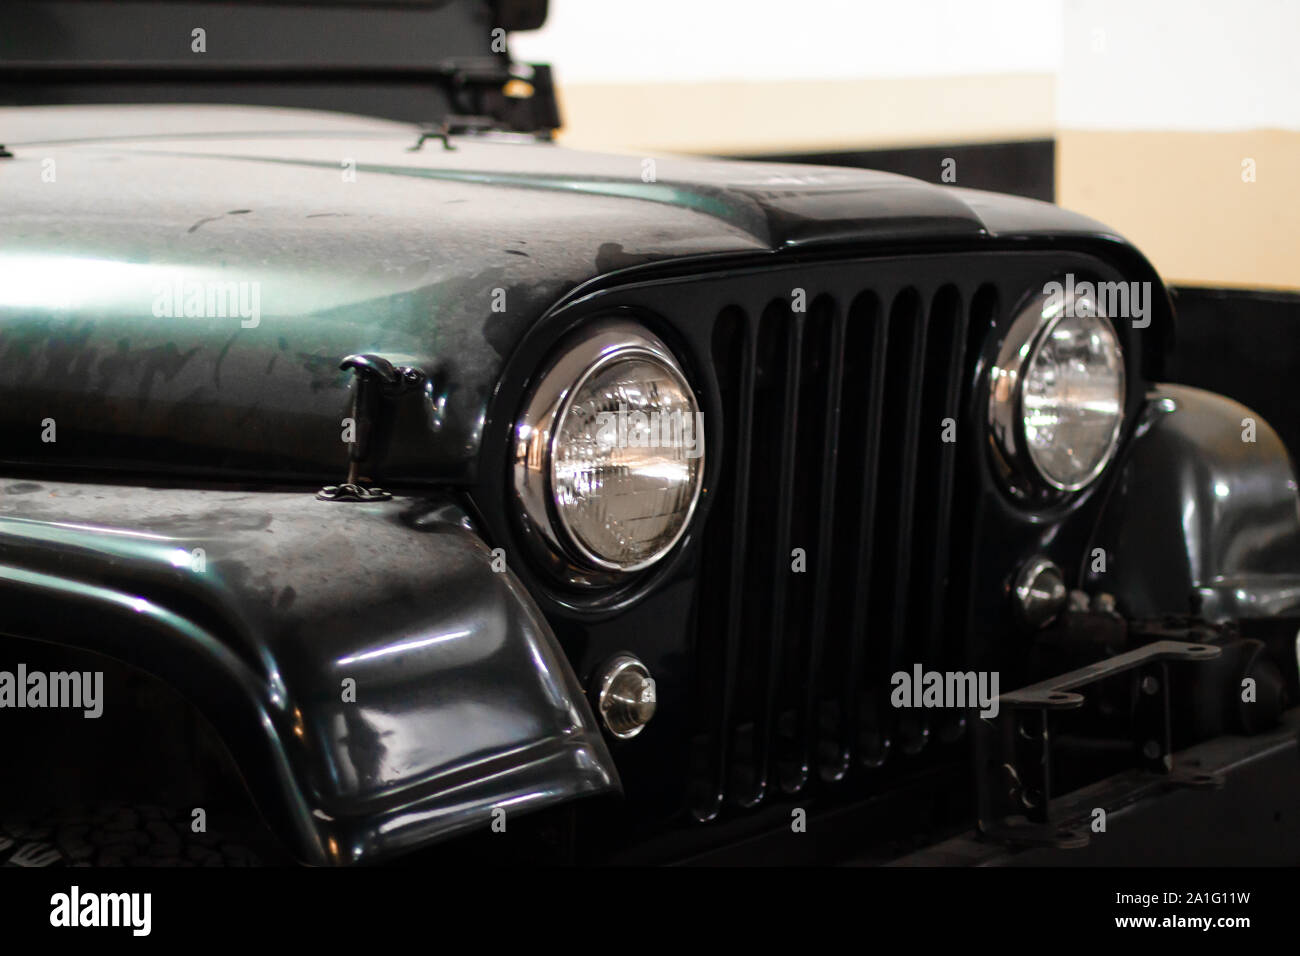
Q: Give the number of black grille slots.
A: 7